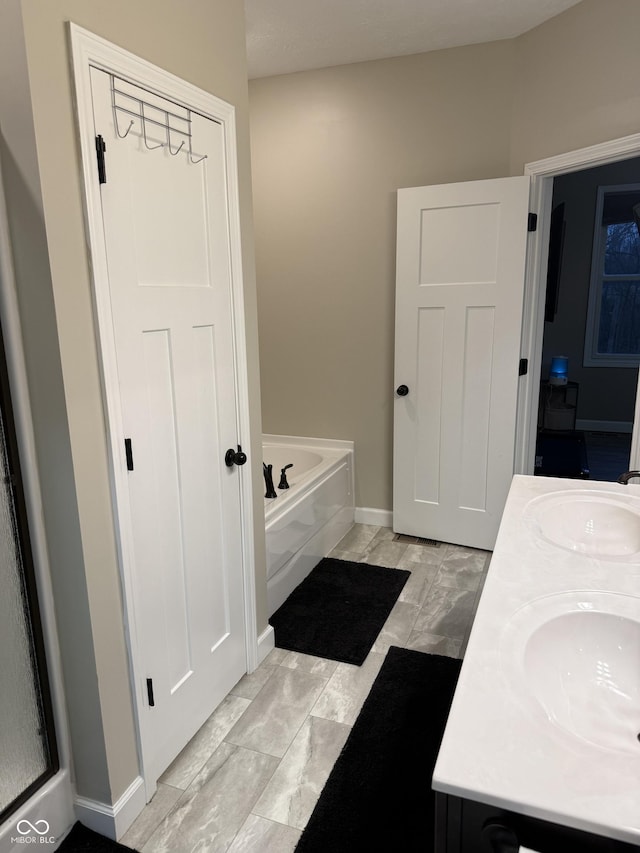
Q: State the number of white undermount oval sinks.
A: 2